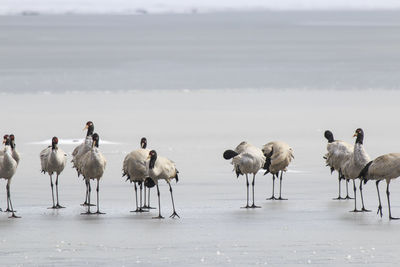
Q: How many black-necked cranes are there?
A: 13